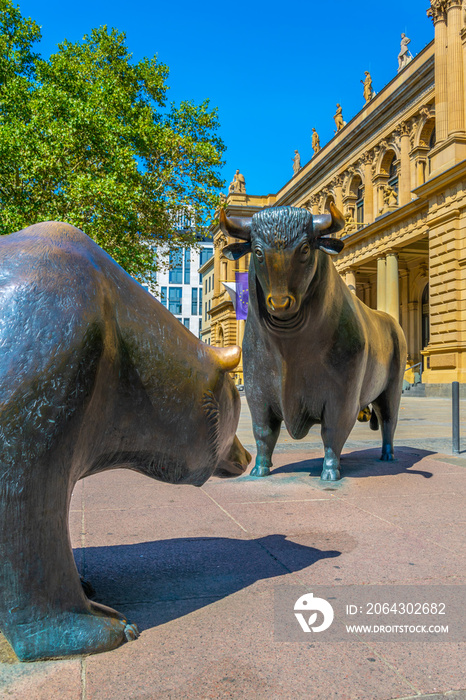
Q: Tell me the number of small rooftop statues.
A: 6